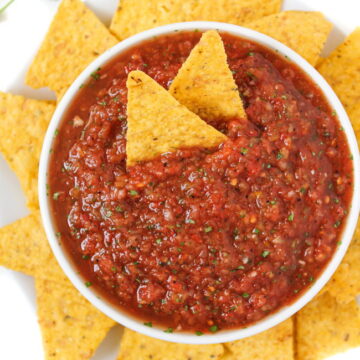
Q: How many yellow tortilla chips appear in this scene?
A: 13